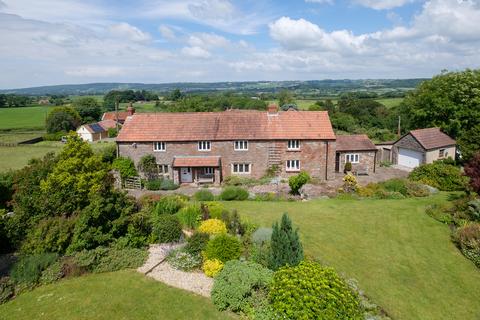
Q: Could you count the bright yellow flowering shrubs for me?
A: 2